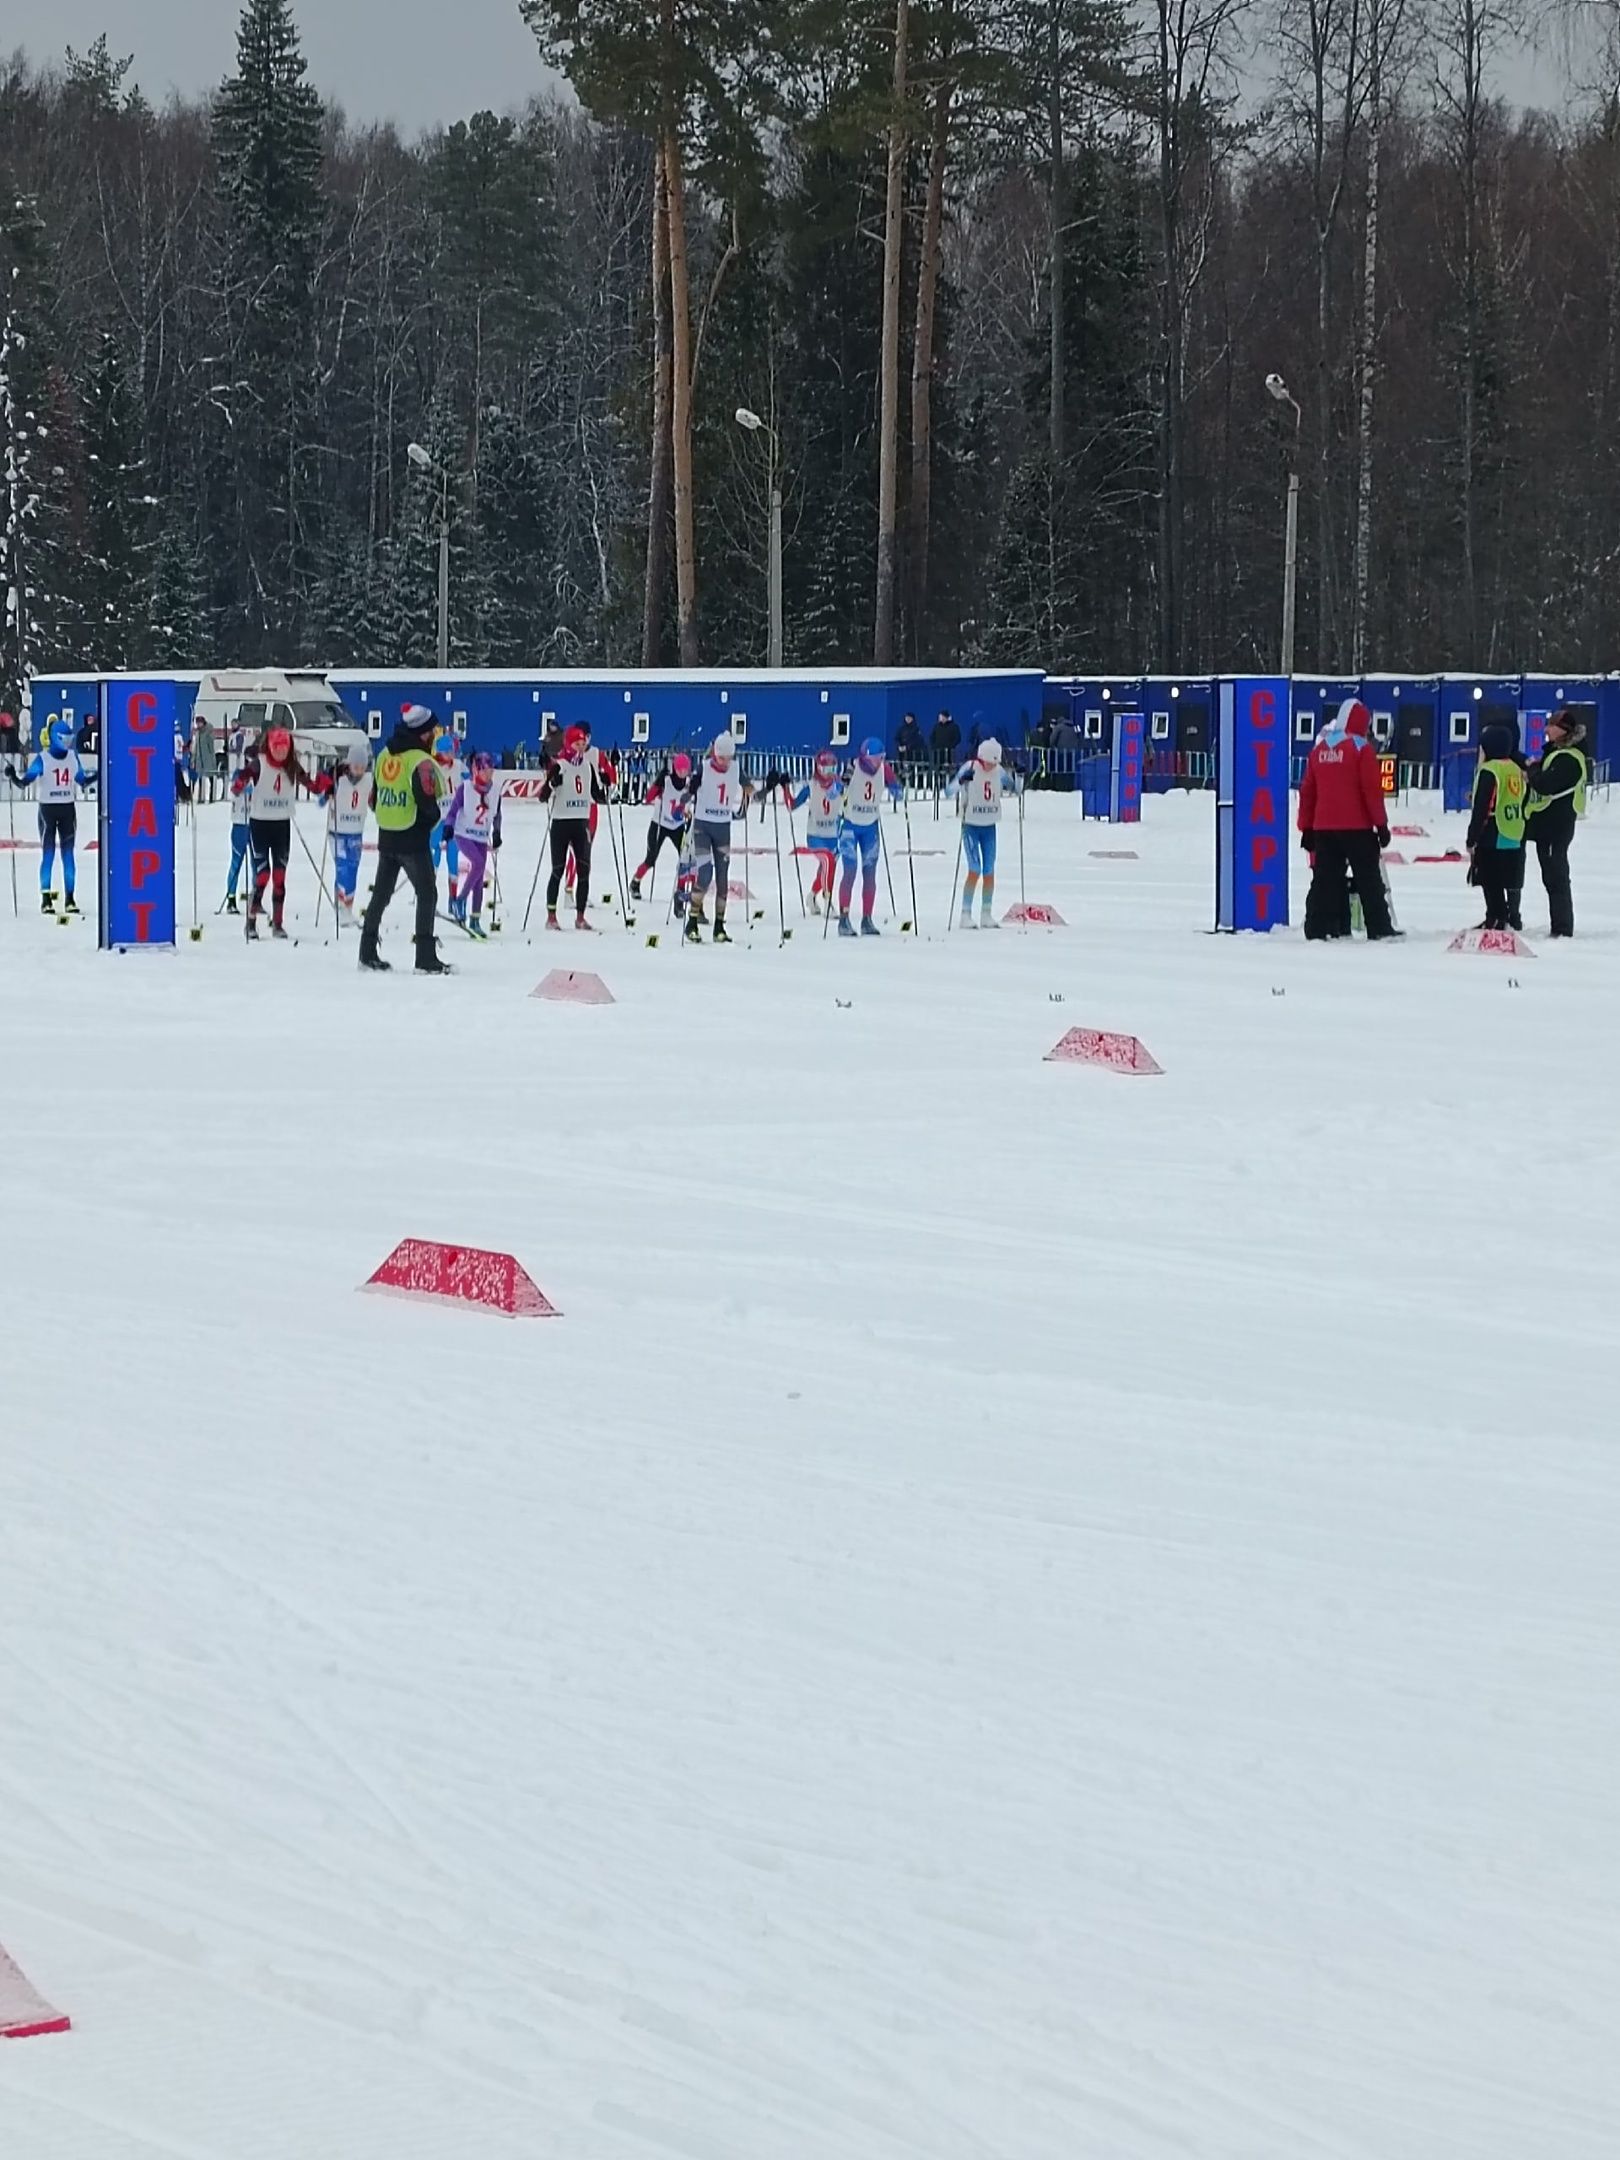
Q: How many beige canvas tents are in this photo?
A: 0